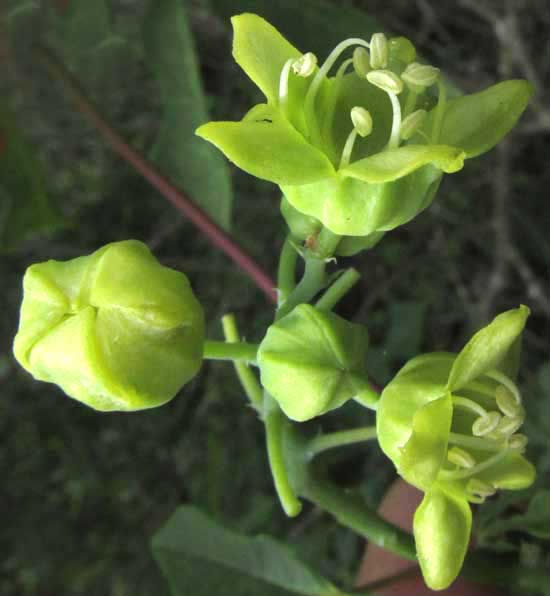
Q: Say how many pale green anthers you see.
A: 13